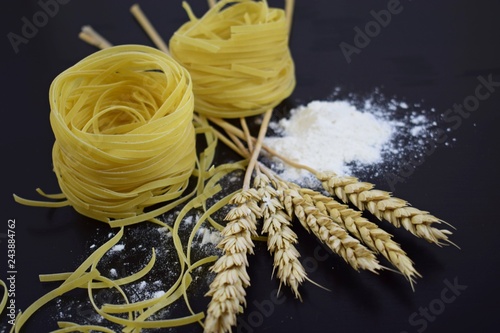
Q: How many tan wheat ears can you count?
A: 5